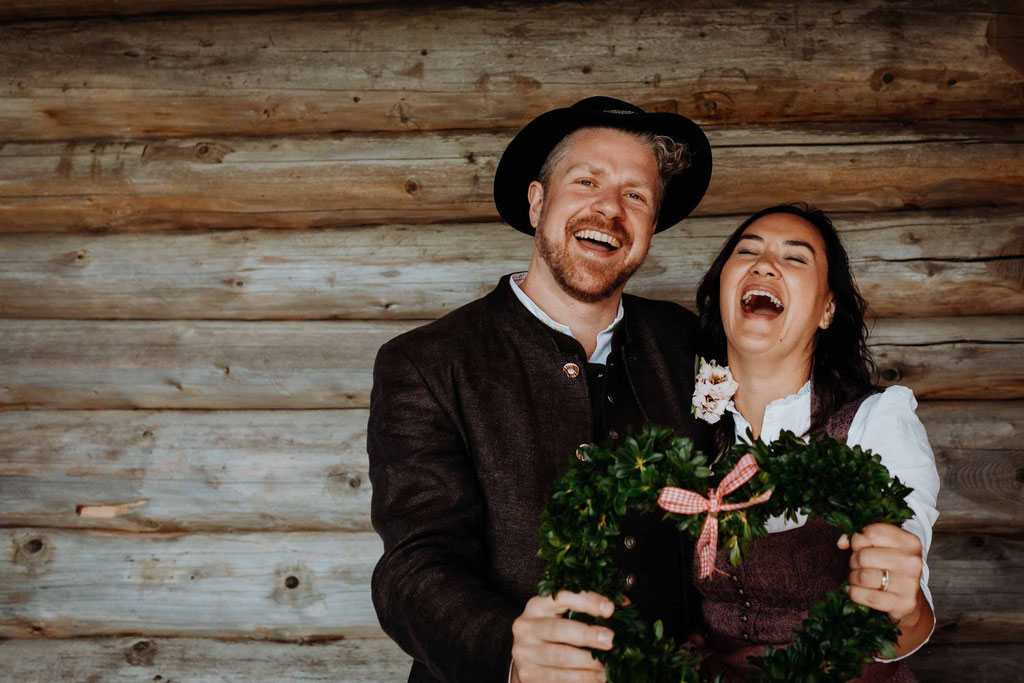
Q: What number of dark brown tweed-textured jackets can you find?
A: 1